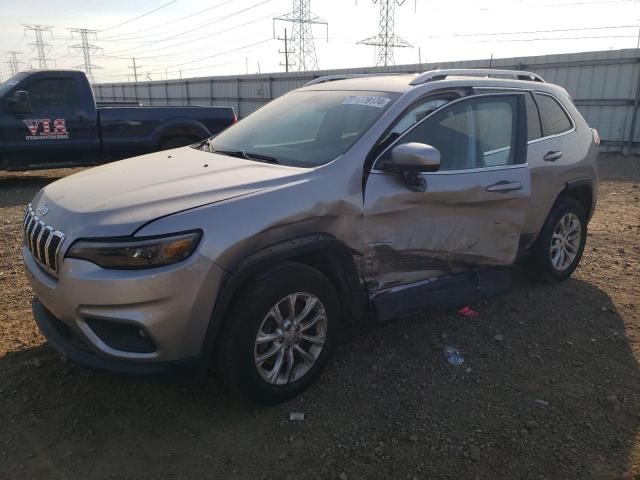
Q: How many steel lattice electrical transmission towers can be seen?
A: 5